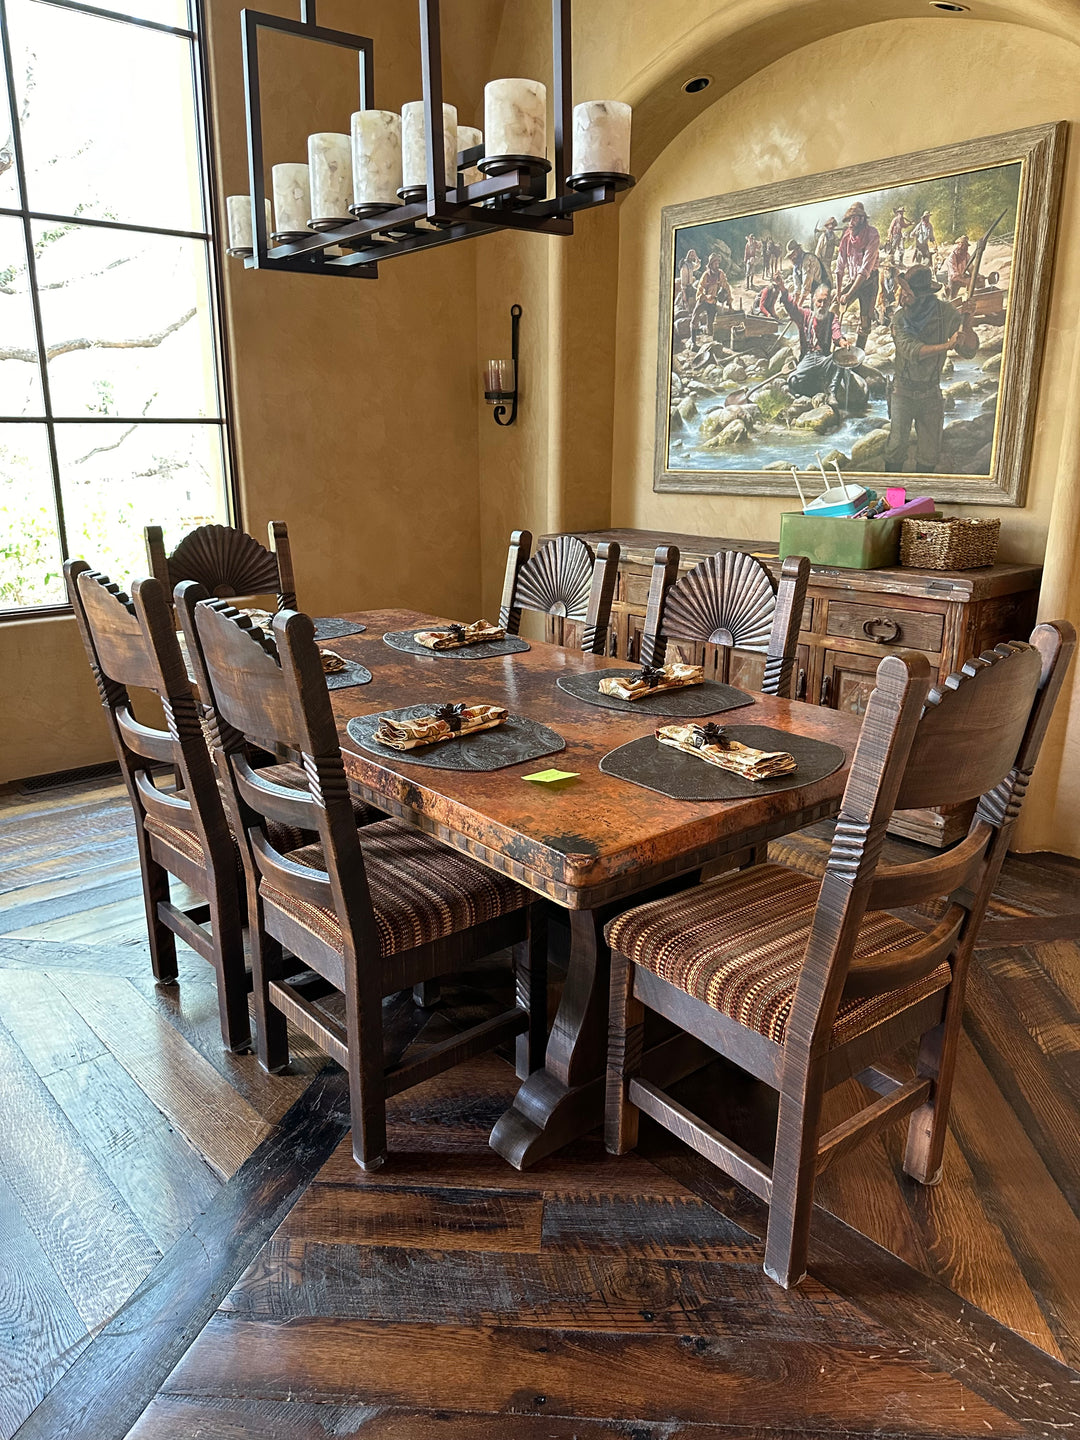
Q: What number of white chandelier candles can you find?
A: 8